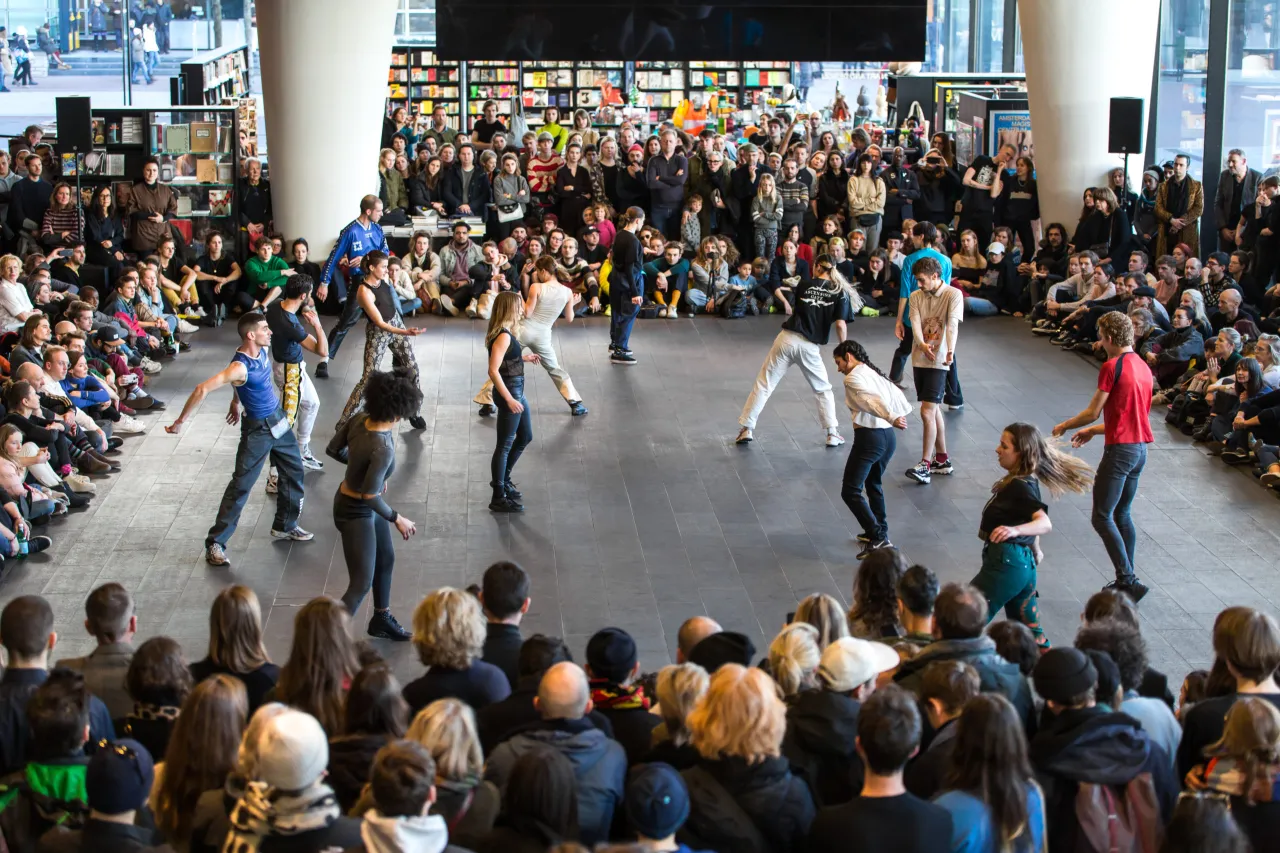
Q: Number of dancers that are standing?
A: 14